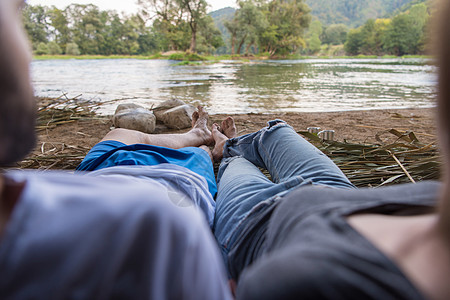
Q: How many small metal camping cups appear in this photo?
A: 2